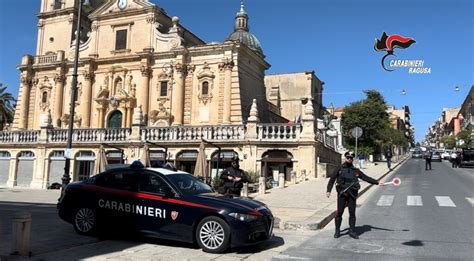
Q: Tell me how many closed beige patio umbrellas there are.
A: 3